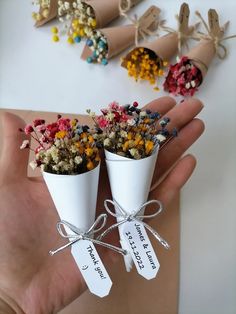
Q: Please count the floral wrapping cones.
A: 7